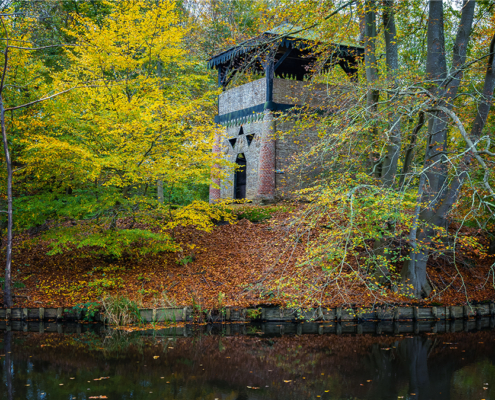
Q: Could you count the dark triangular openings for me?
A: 3